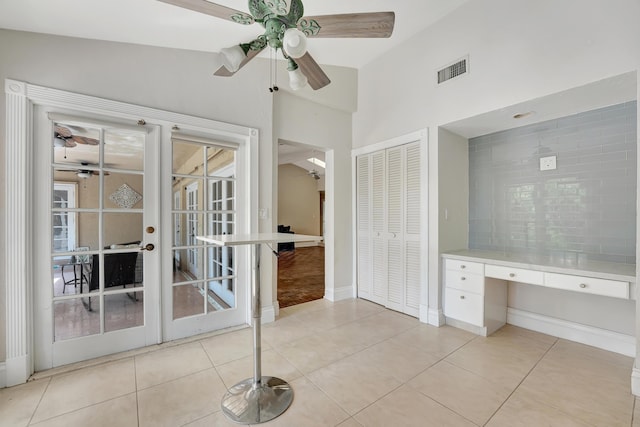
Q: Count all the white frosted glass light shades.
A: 3